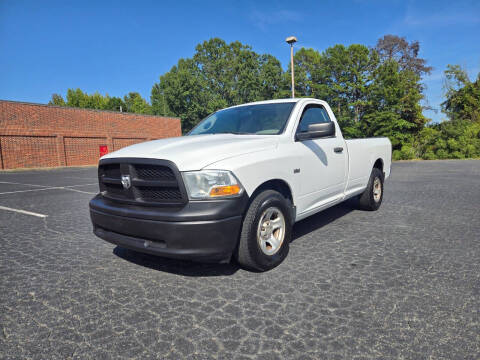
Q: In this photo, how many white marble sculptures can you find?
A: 0